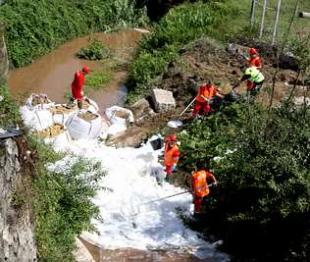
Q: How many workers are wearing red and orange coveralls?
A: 5